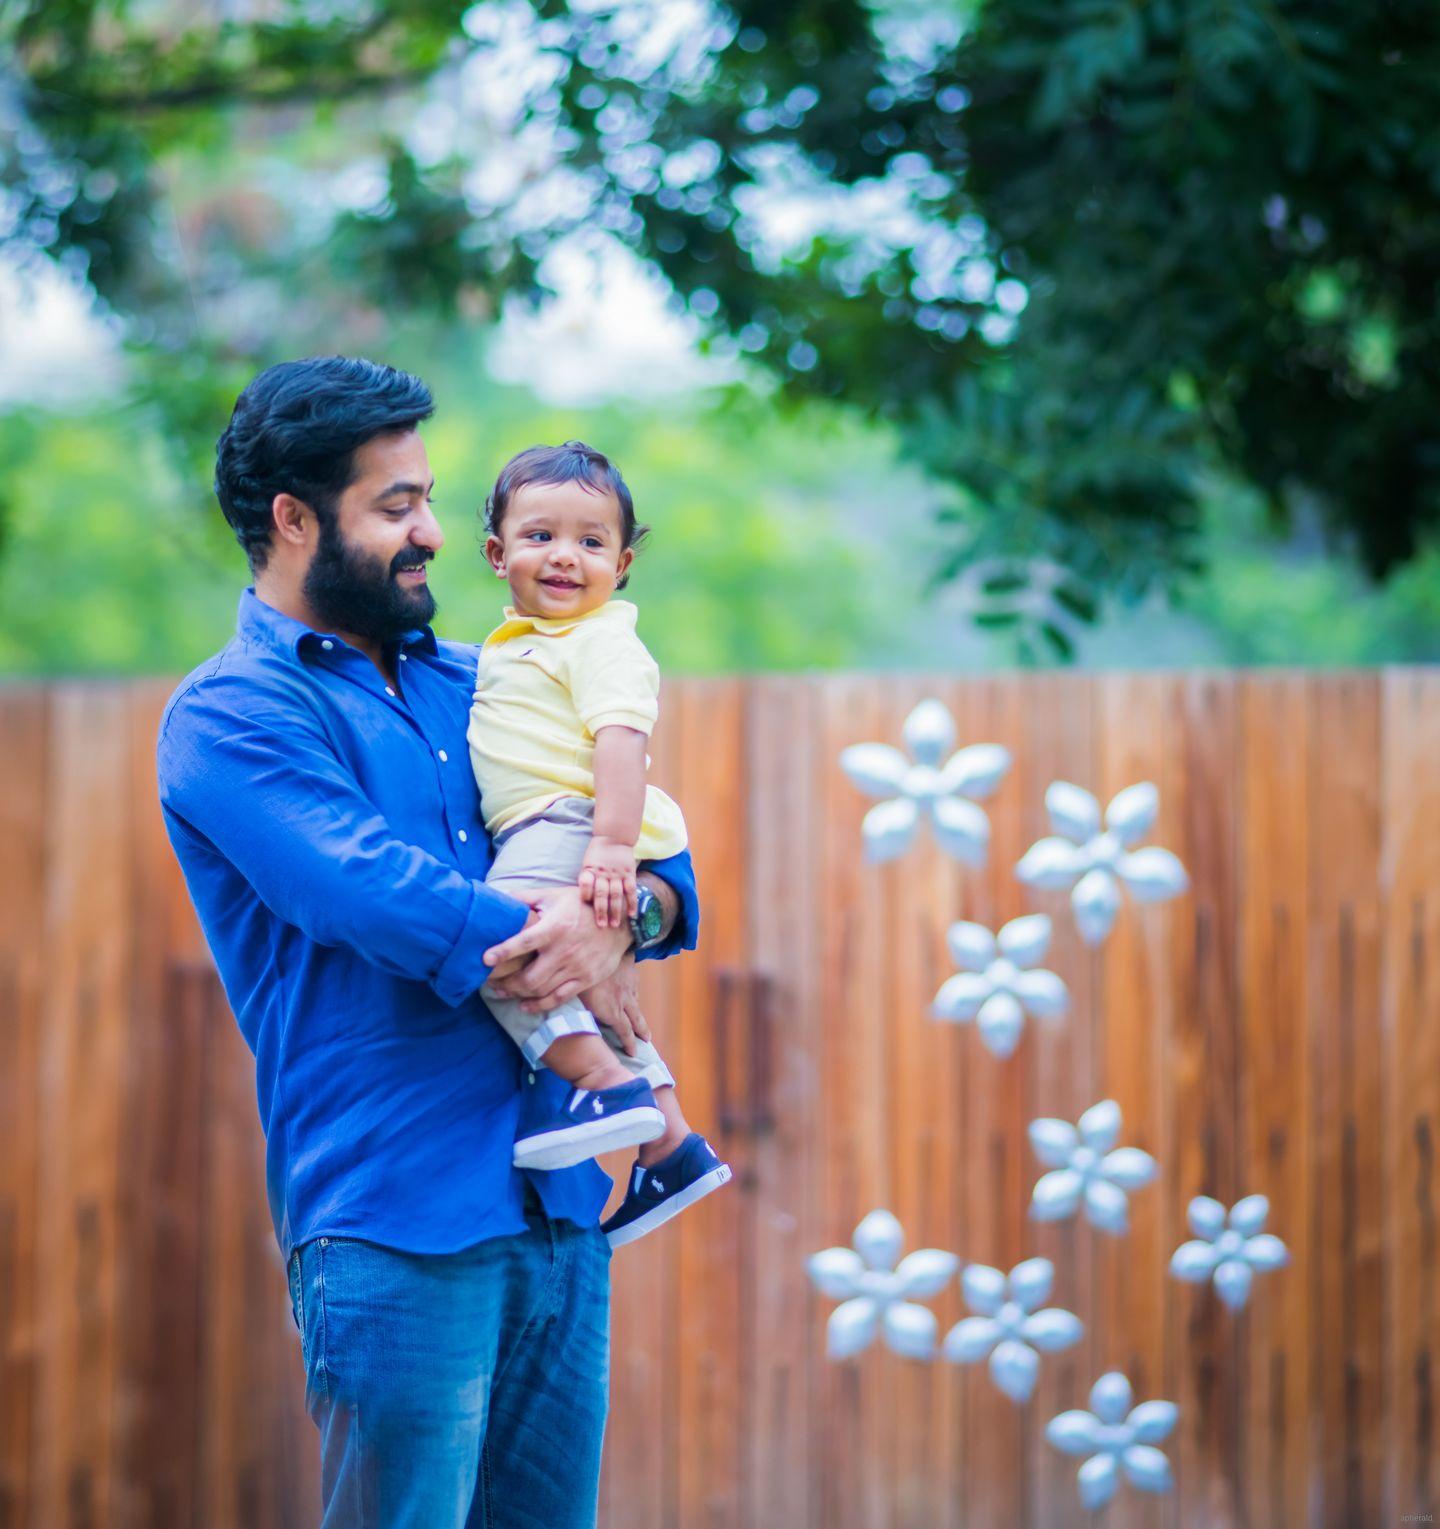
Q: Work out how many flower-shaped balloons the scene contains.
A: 8